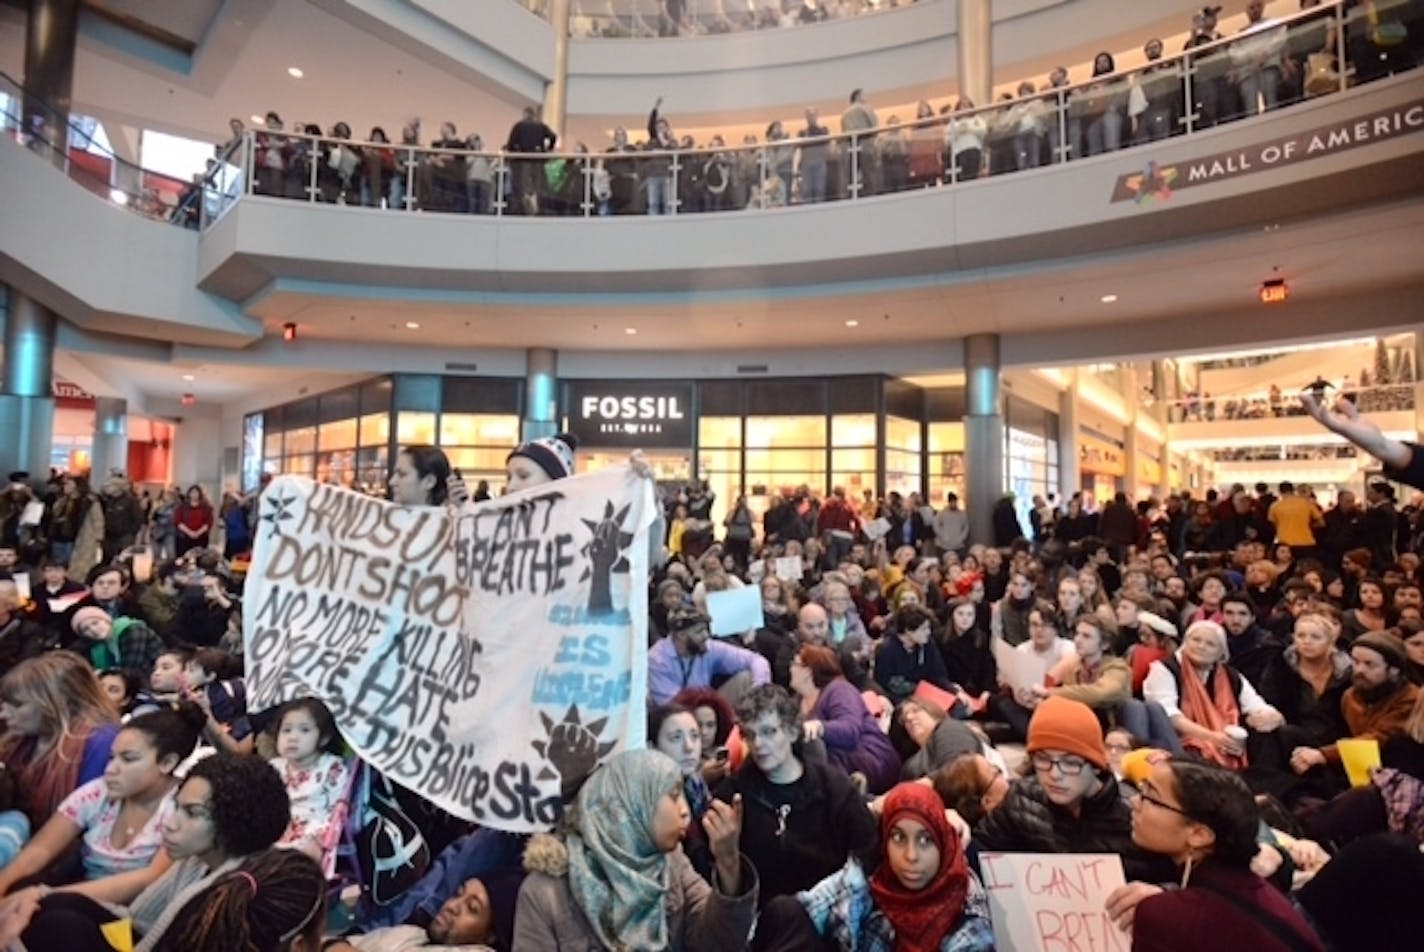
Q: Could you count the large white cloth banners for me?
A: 1